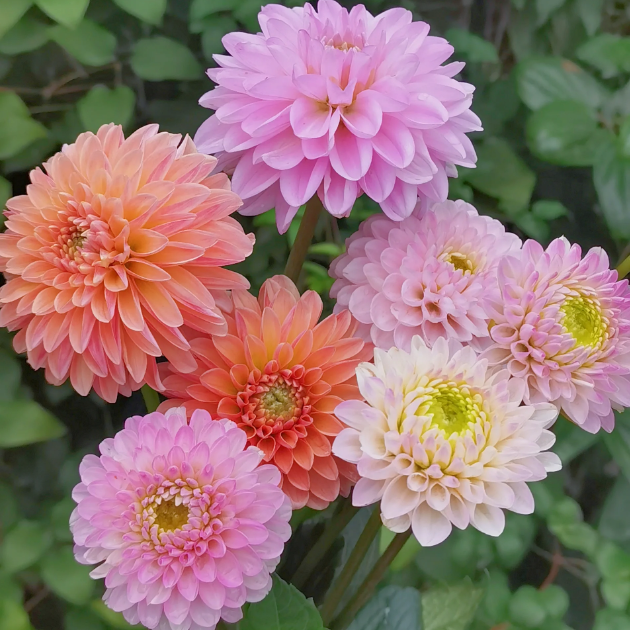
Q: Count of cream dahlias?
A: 1